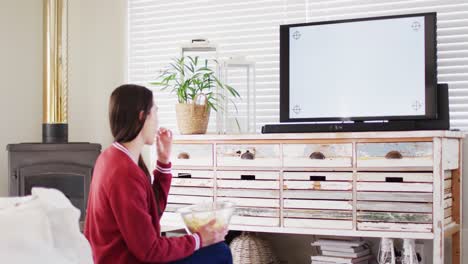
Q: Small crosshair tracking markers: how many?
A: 4